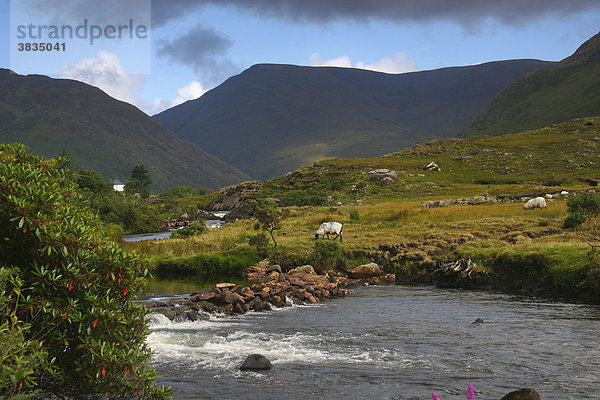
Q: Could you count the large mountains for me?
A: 3